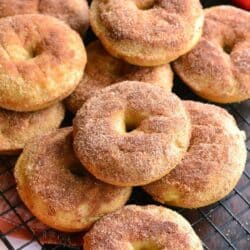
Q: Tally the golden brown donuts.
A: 10